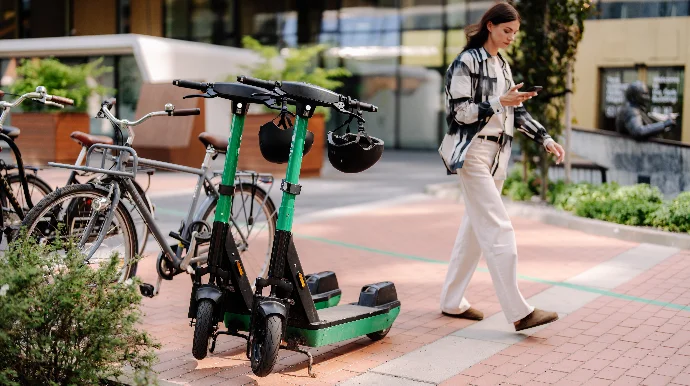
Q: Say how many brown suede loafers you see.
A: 2